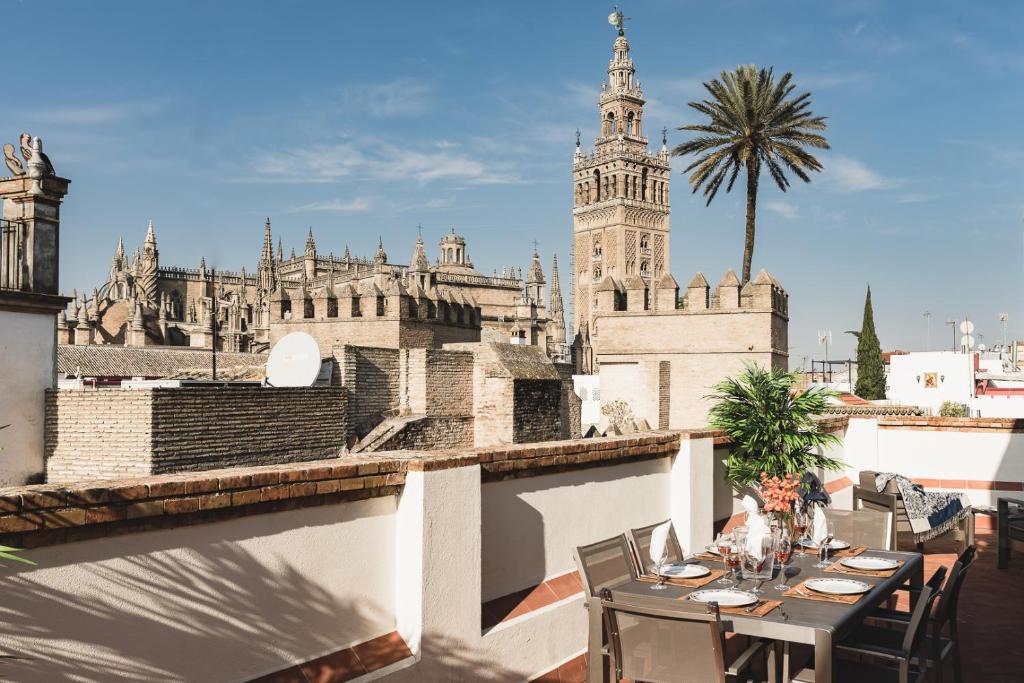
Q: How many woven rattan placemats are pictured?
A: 6